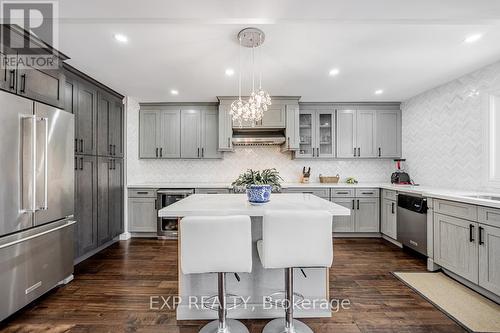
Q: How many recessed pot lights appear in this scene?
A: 6